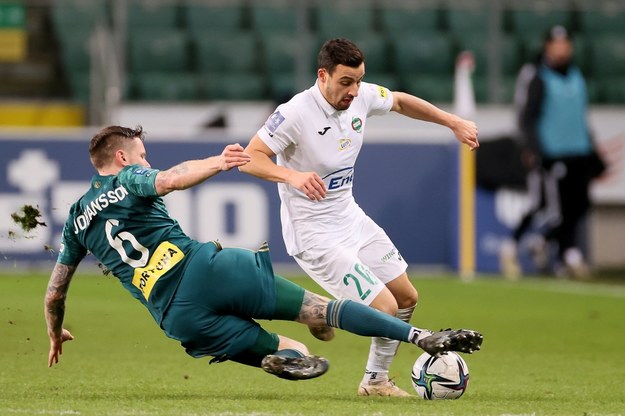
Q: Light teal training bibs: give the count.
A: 1